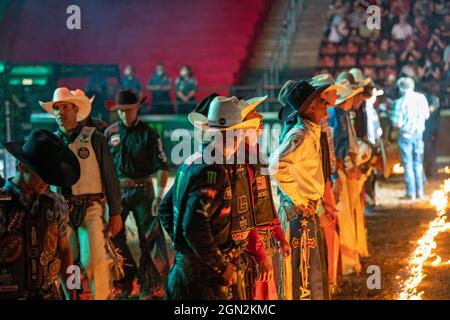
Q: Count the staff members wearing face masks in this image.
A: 3